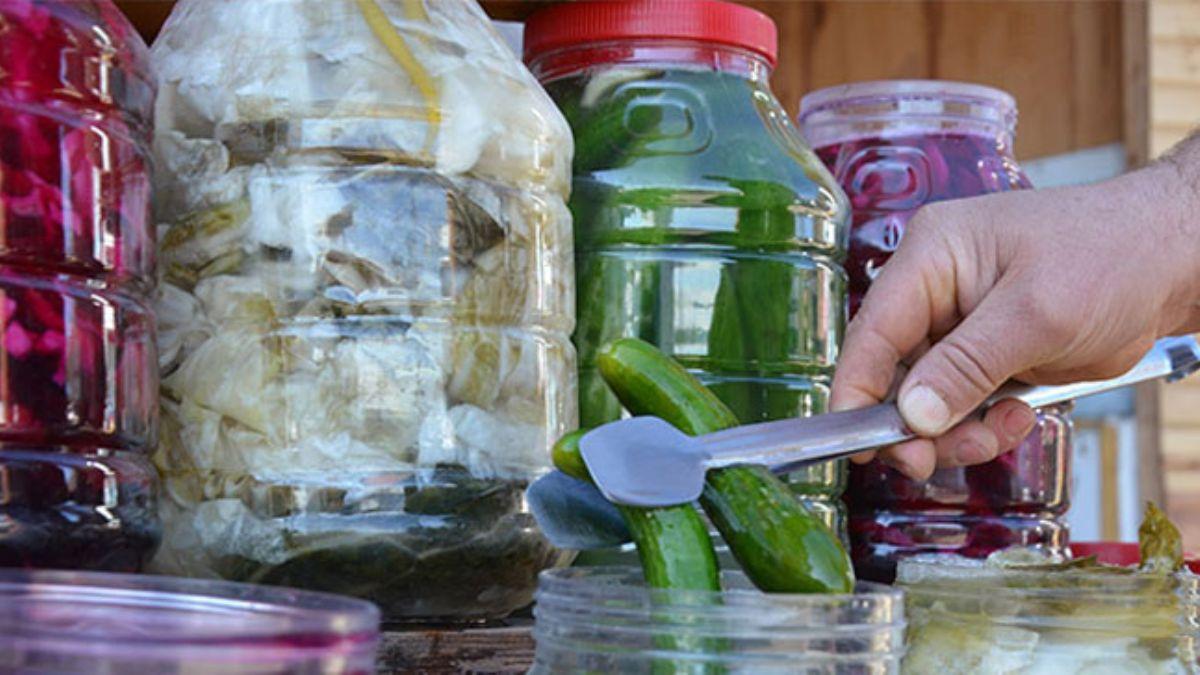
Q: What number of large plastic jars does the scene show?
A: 4